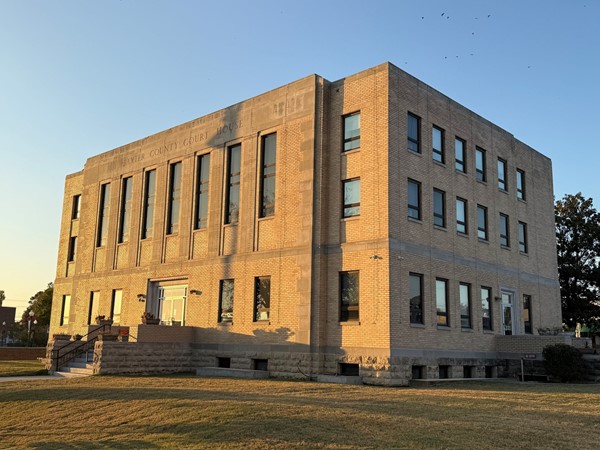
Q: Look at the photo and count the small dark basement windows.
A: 7